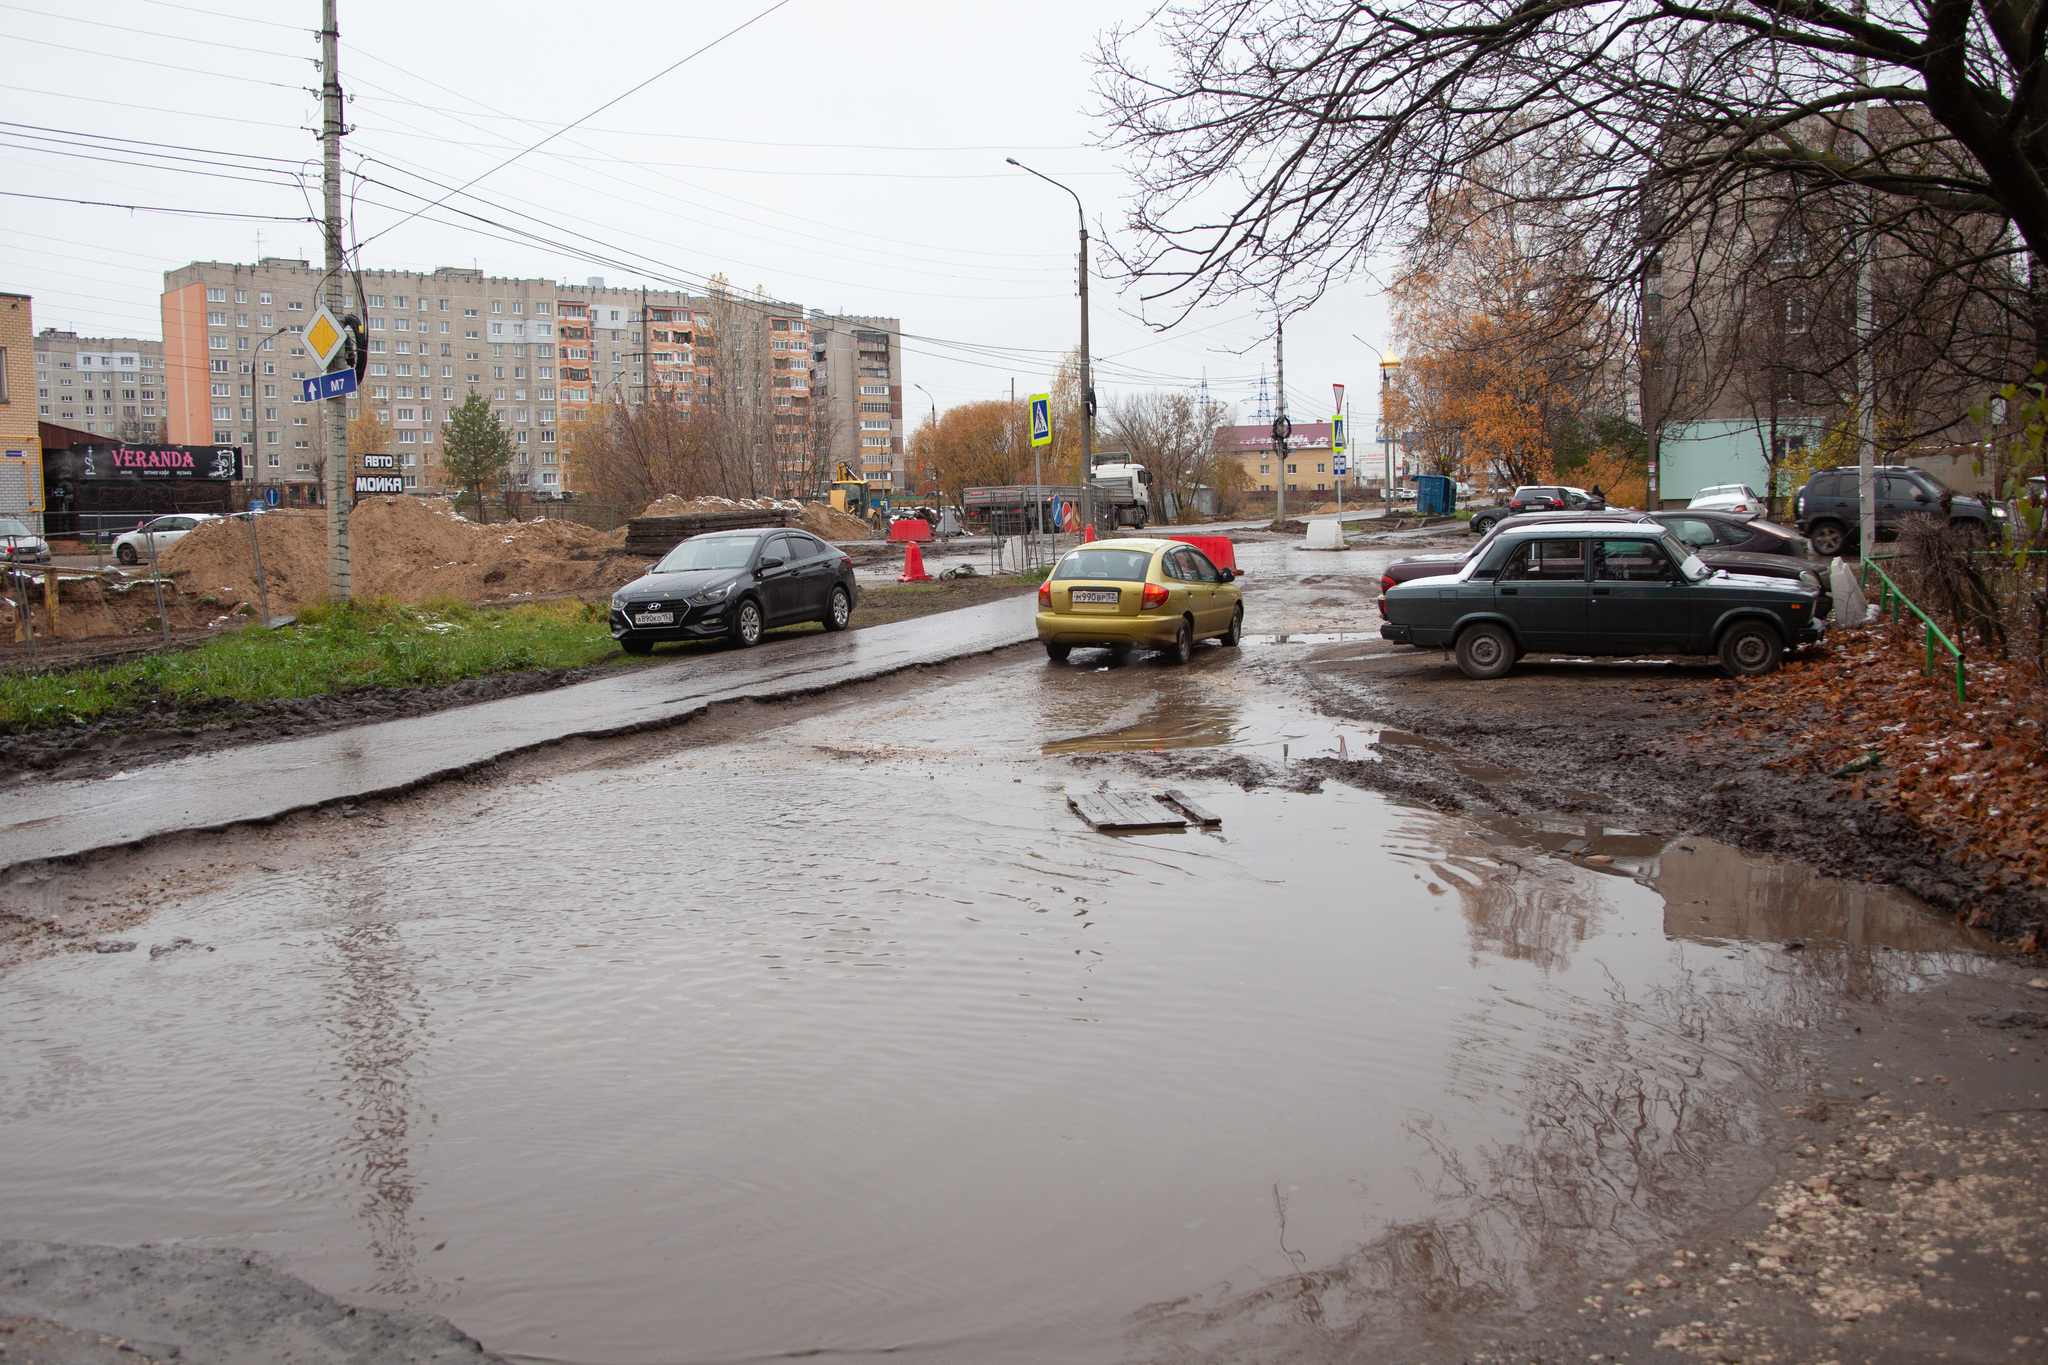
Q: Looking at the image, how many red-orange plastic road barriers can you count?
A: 4